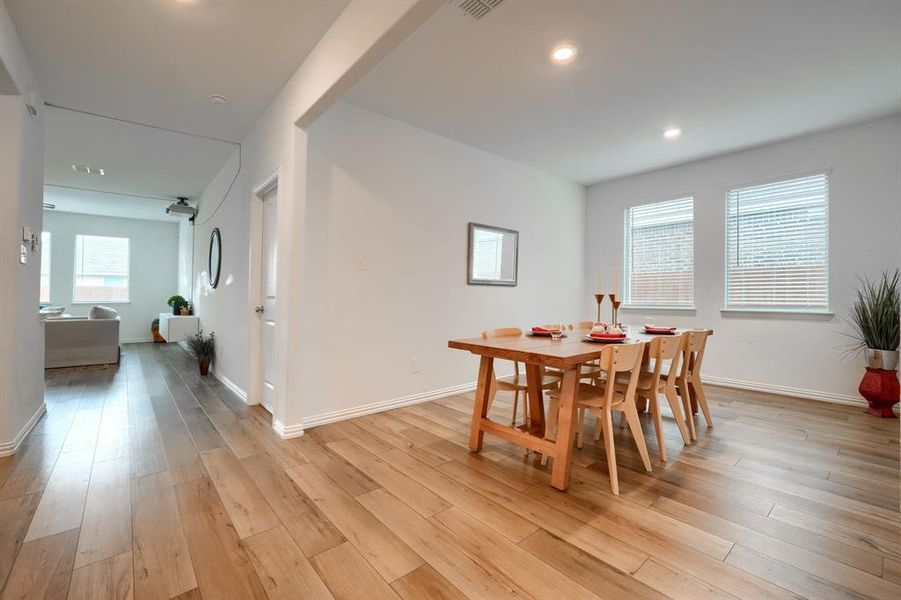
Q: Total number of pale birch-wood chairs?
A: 6